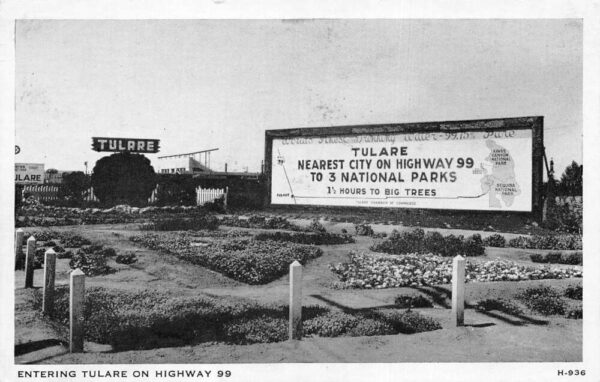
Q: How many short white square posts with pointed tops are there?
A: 6